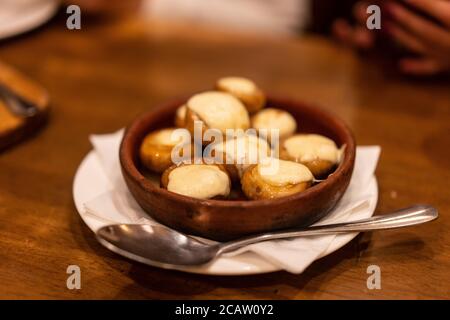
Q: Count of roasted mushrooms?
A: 9